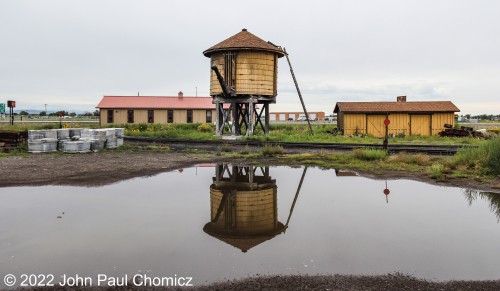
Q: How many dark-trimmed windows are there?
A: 6